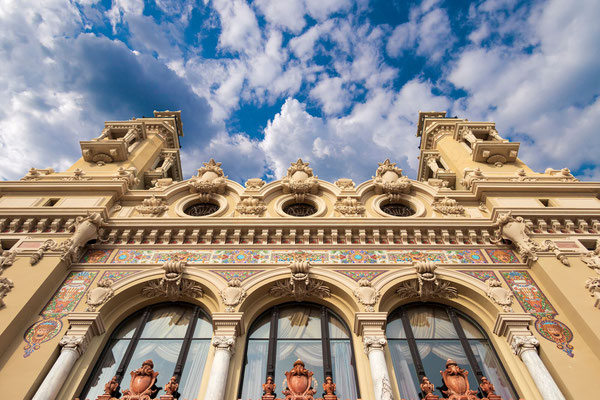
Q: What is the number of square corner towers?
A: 2